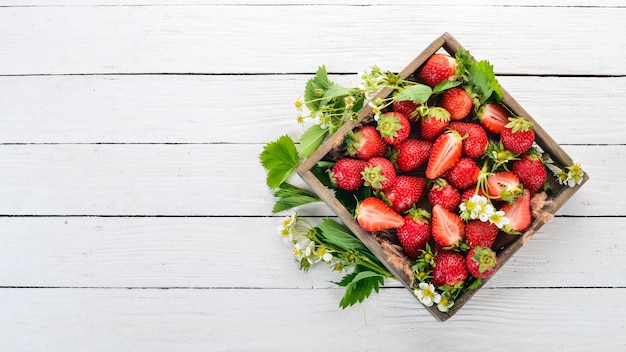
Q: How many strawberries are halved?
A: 6